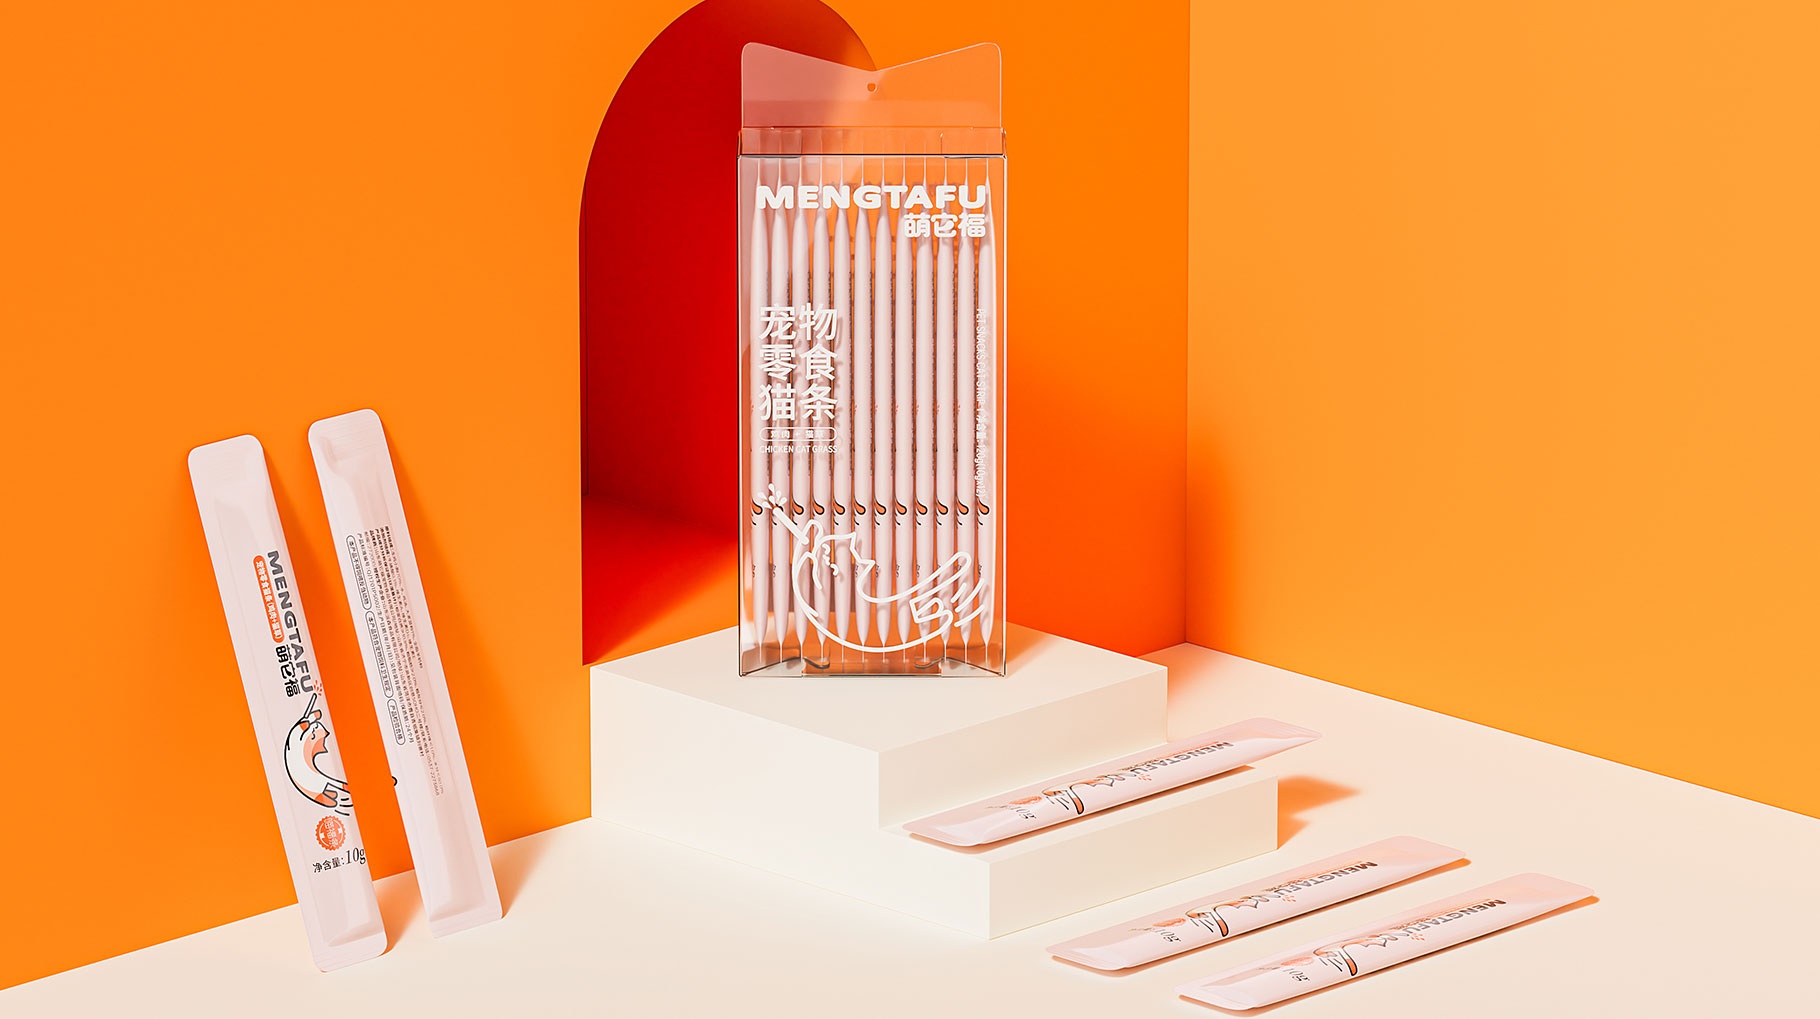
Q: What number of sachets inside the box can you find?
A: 12